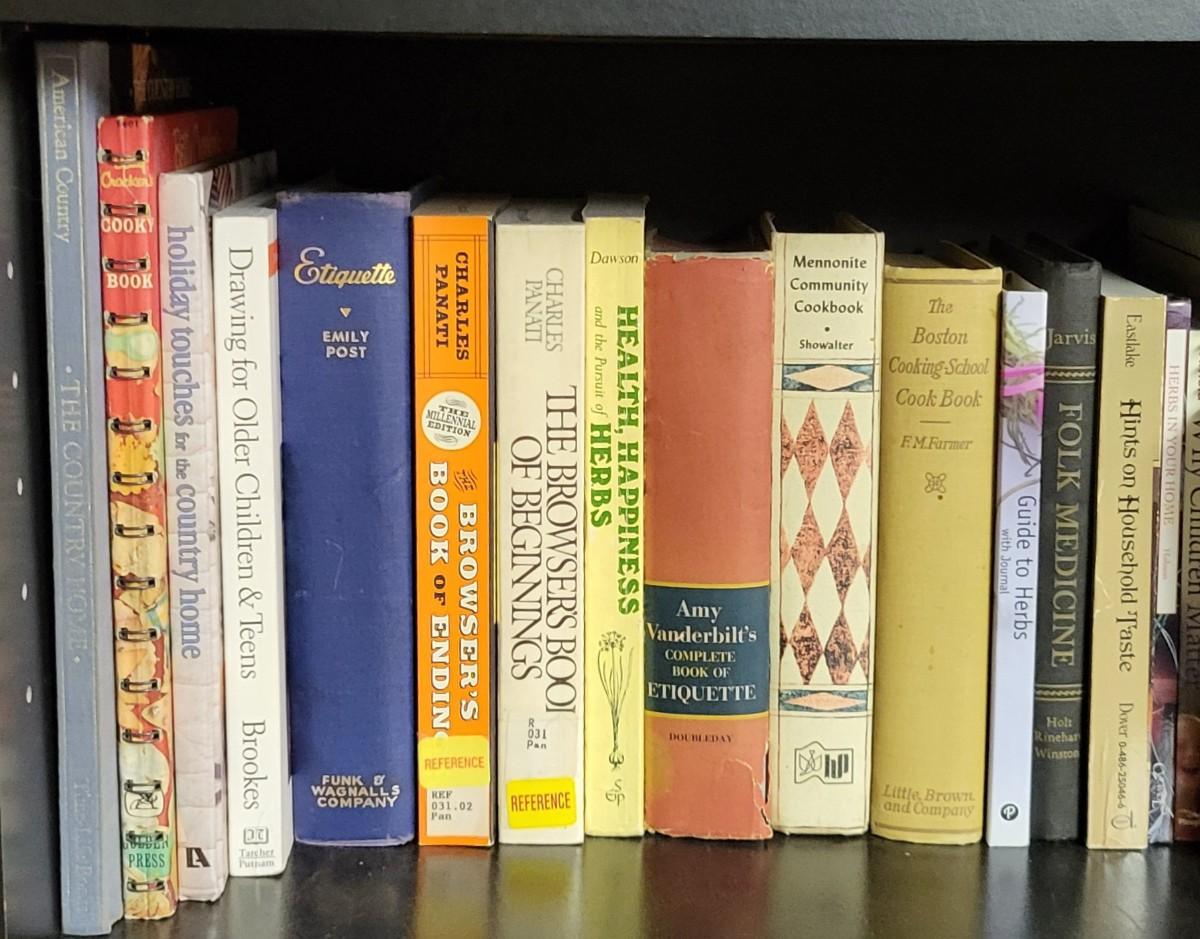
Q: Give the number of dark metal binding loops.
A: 15